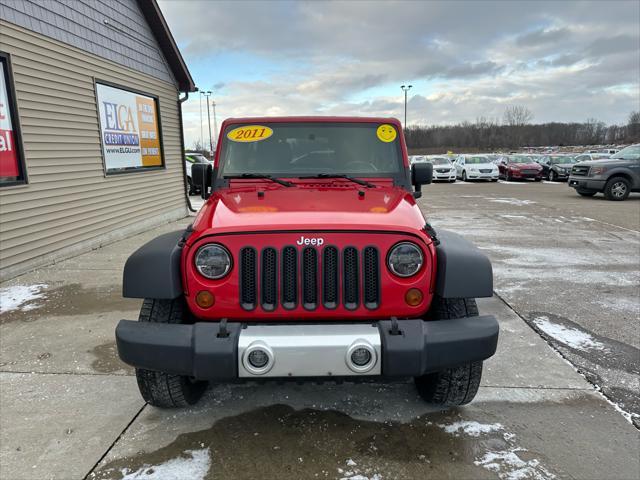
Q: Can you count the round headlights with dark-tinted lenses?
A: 2